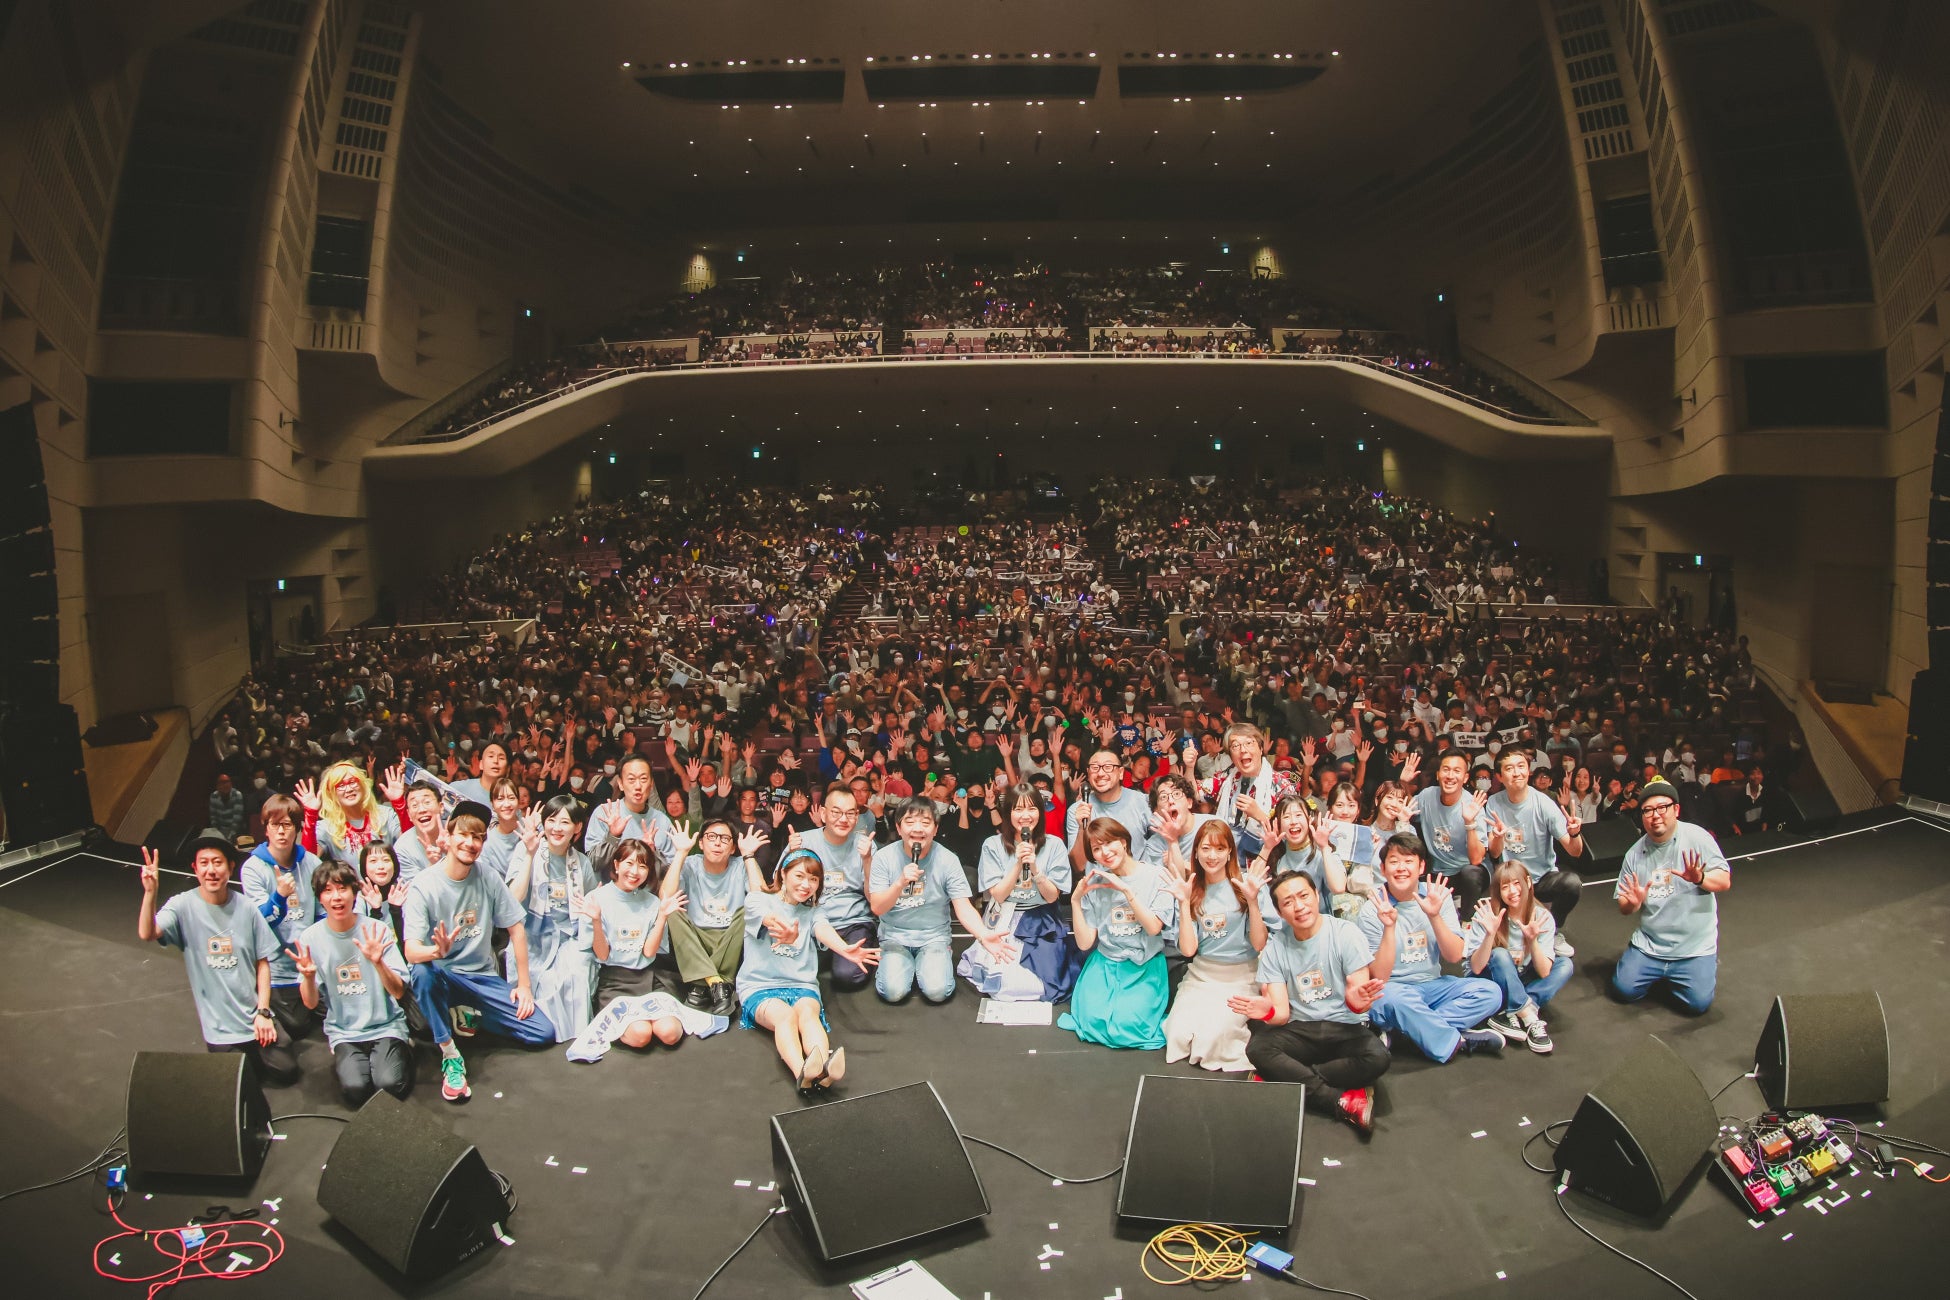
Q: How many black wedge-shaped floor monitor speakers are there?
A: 6